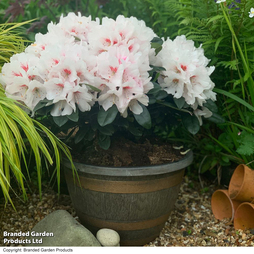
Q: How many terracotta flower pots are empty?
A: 3